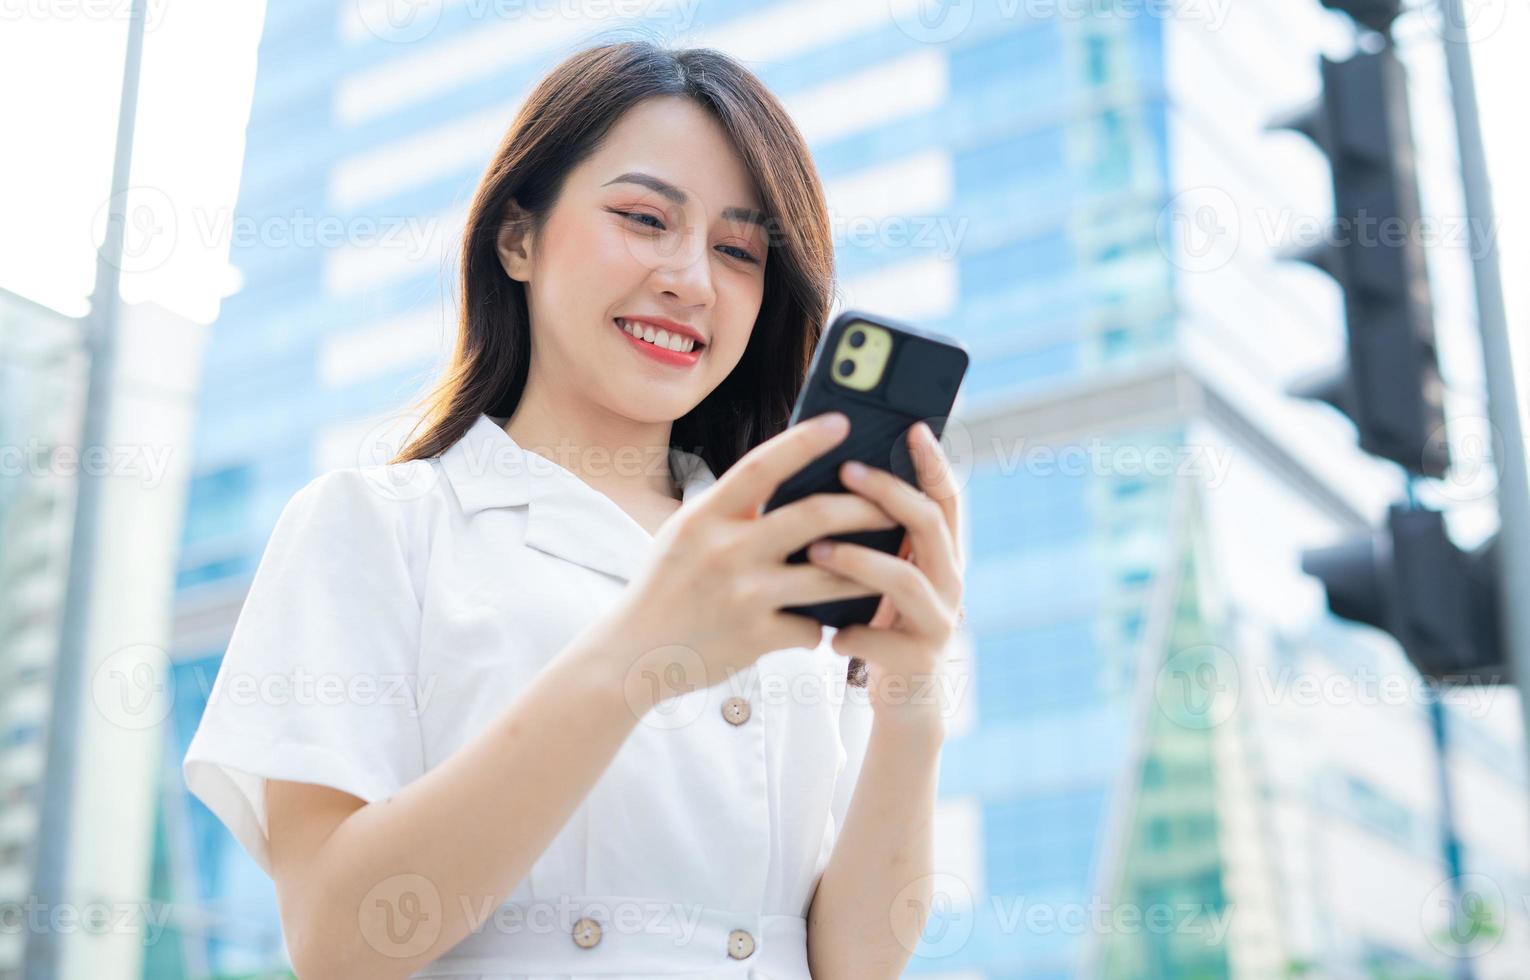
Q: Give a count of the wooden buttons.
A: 3